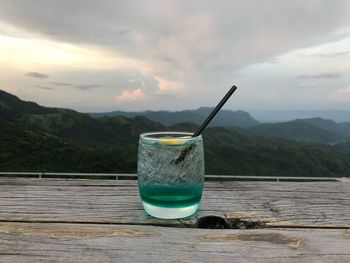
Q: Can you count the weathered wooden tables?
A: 1